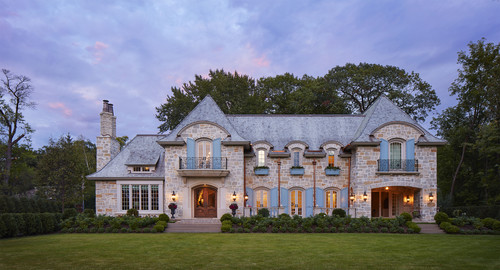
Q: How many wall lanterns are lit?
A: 7